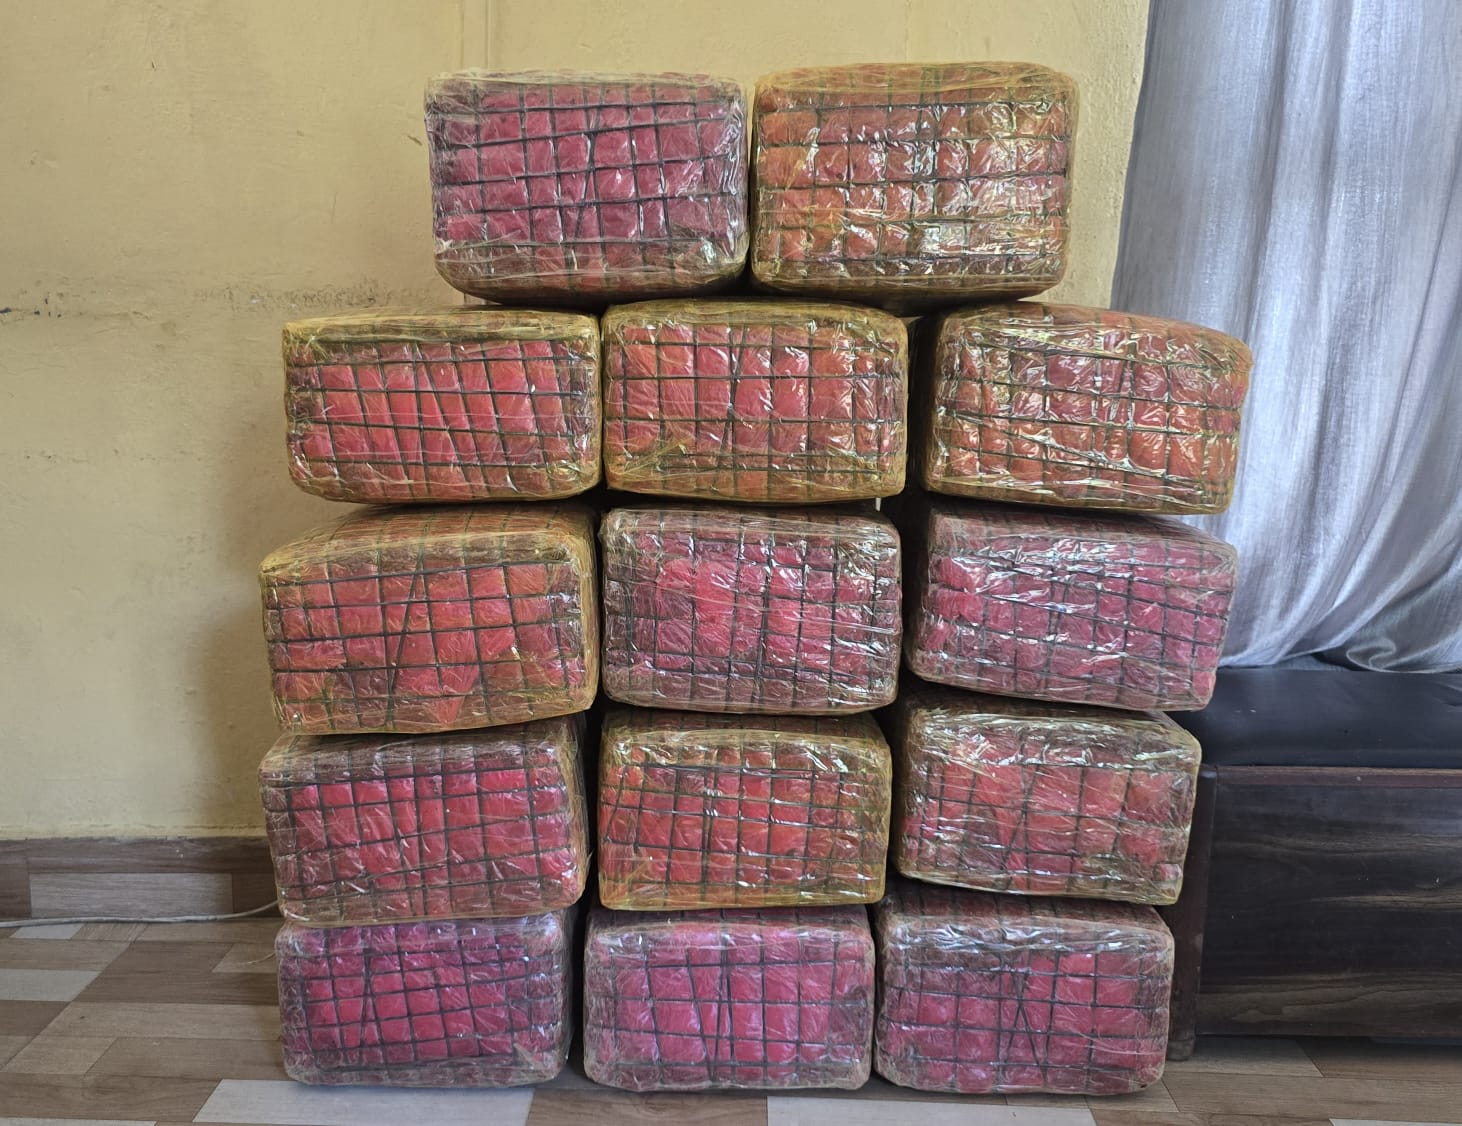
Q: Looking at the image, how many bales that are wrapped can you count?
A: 14